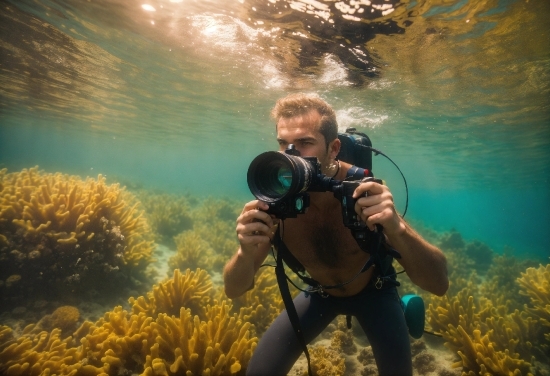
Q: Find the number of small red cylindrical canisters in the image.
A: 0